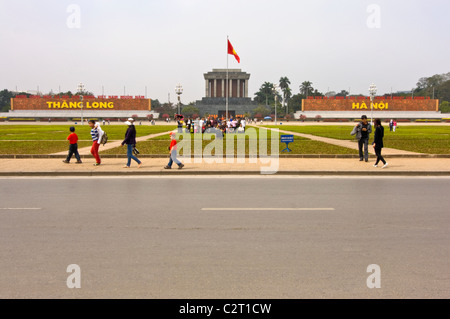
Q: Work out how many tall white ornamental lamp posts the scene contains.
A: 4